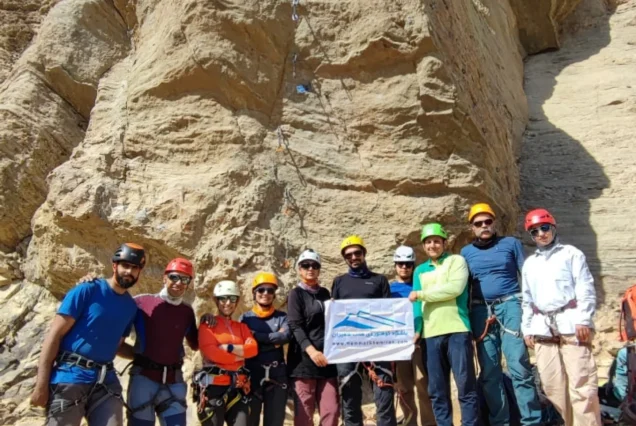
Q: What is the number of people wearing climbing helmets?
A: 10